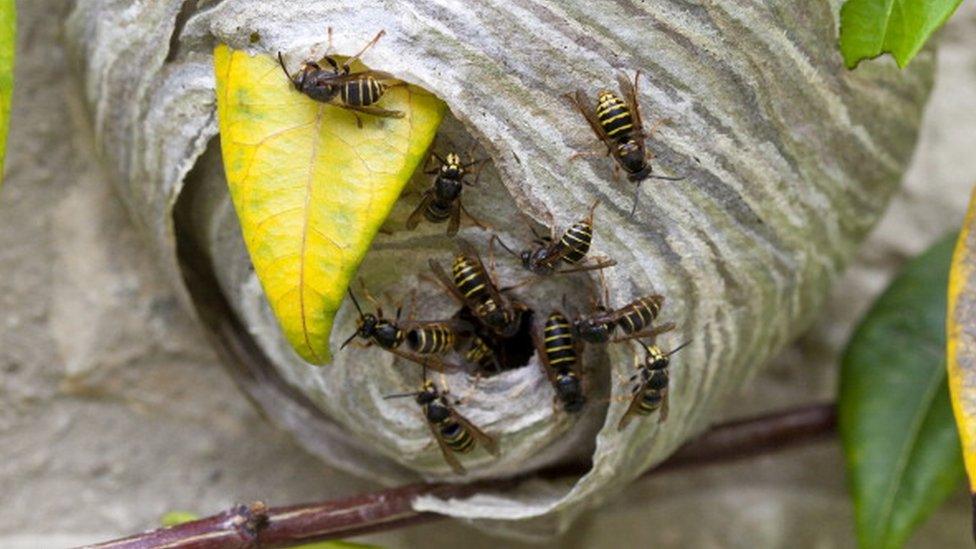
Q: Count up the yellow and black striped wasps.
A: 11